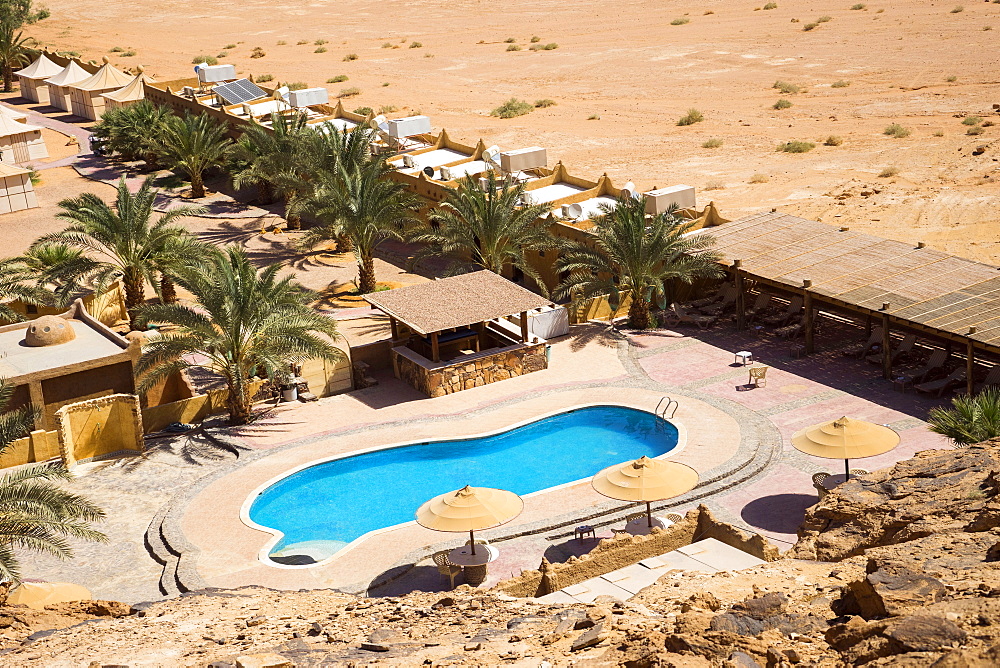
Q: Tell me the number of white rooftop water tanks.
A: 5